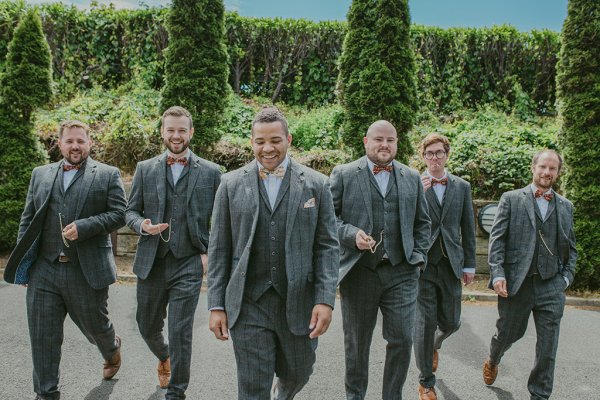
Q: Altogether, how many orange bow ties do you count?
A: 5